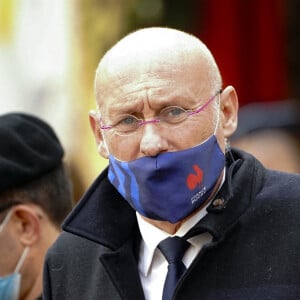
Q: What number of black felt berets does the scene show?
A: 1